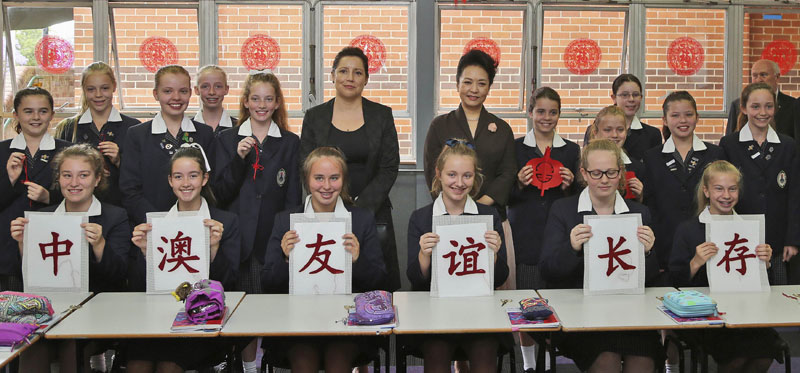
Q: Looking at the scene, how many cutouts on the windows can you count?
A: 8